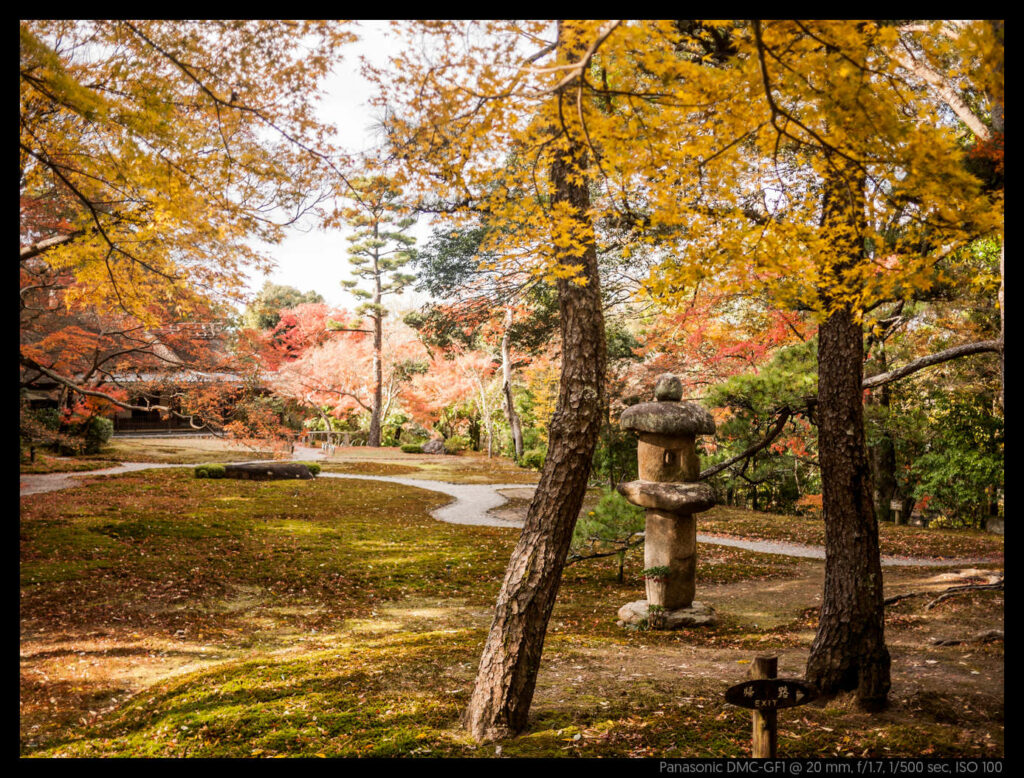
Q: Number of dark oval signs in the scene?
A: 1